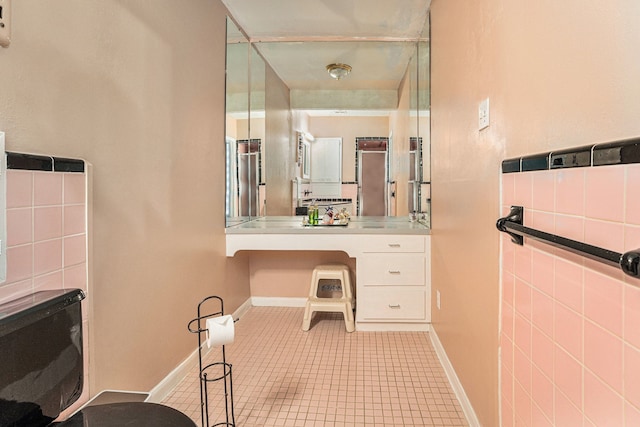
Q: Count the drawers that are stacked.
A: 3